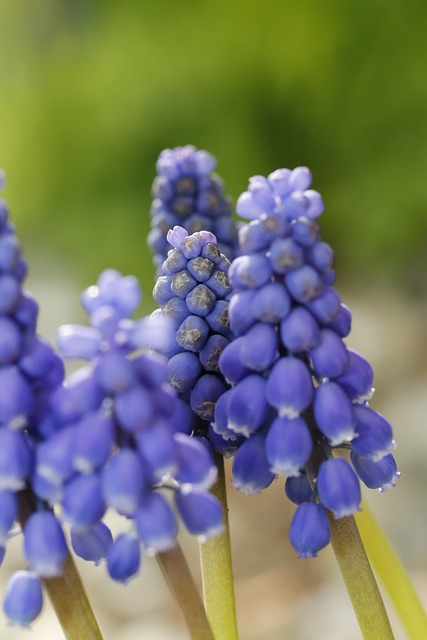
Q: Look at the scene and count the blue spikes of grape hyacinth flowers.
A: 5